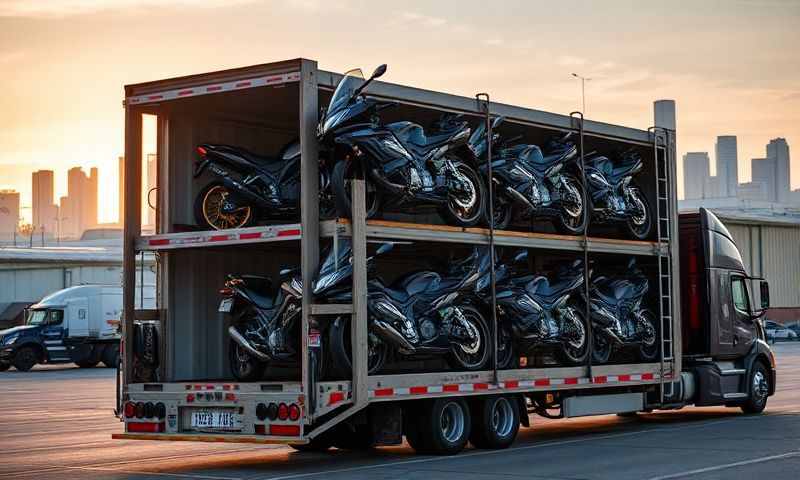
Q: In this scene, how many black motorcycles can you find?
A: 8